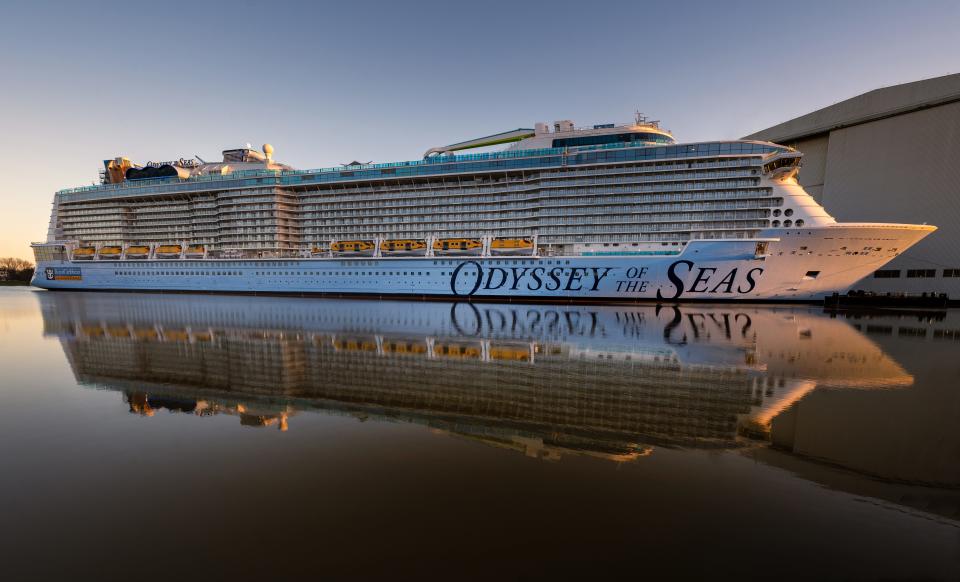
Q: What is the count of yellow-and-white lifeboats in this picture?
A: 9